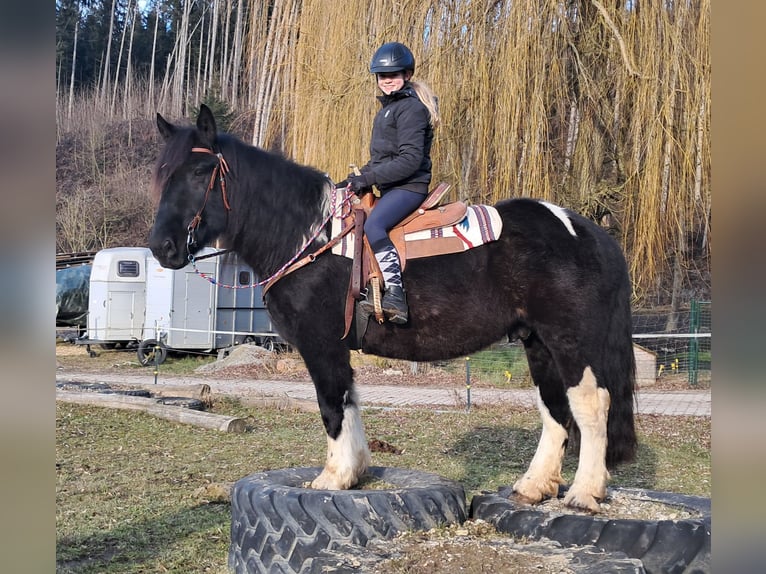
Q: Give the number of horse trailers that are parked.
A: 2